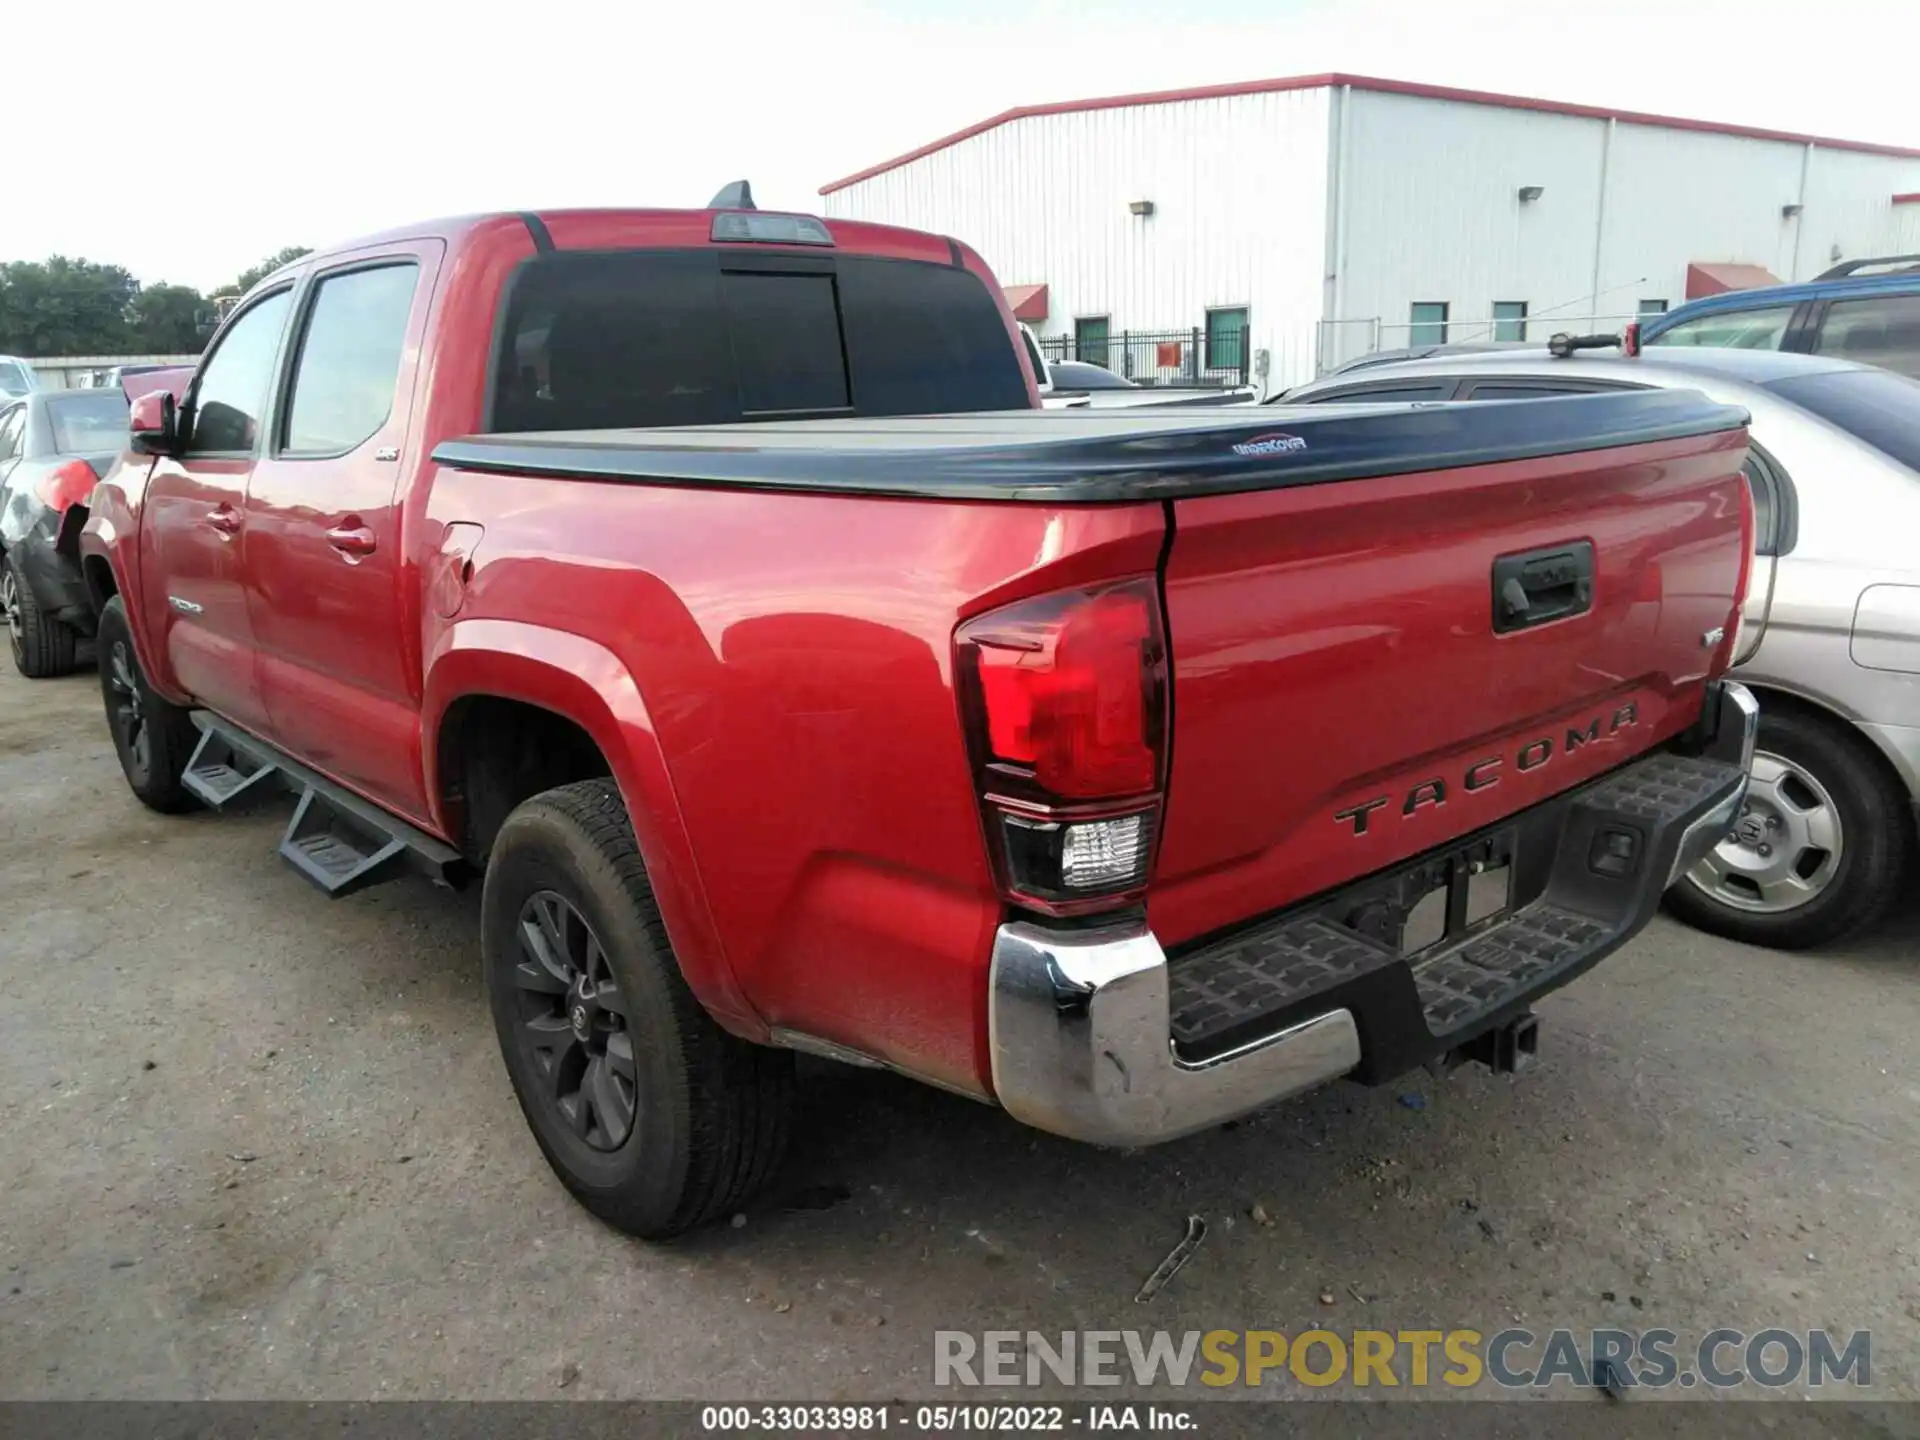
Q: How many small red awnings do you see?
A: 2